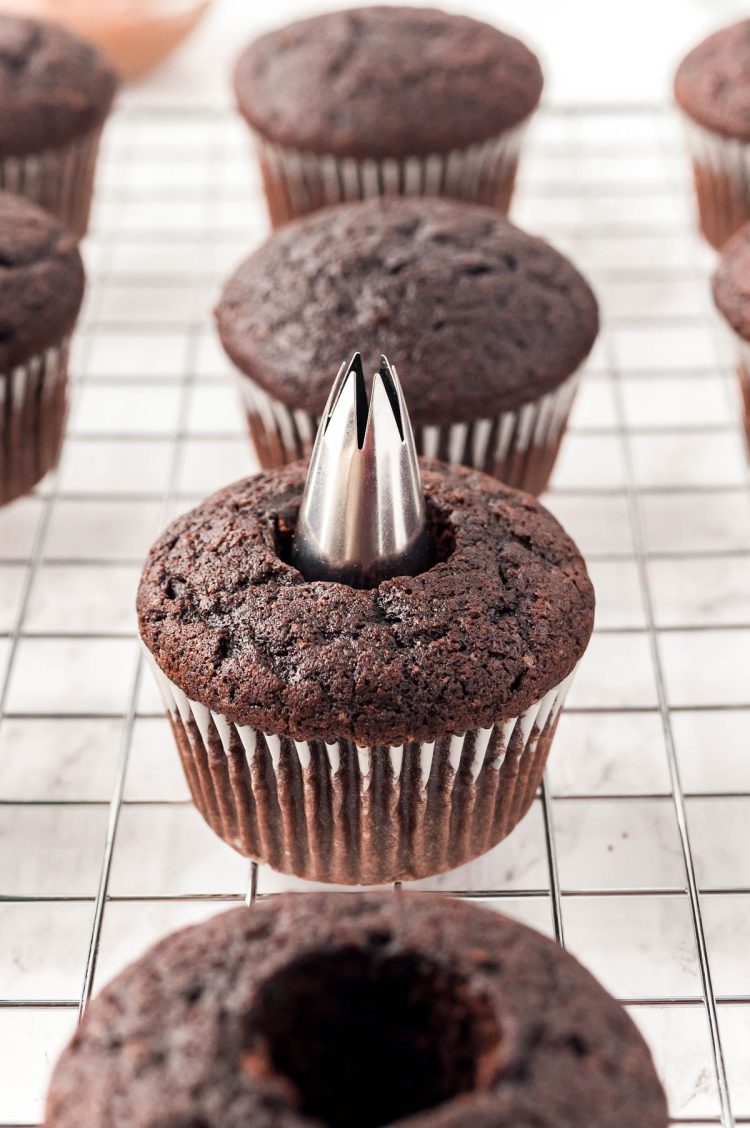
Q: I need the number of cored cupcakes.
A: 2